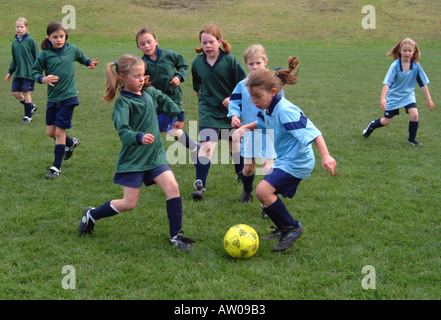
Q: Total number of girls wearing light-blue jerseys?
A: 3